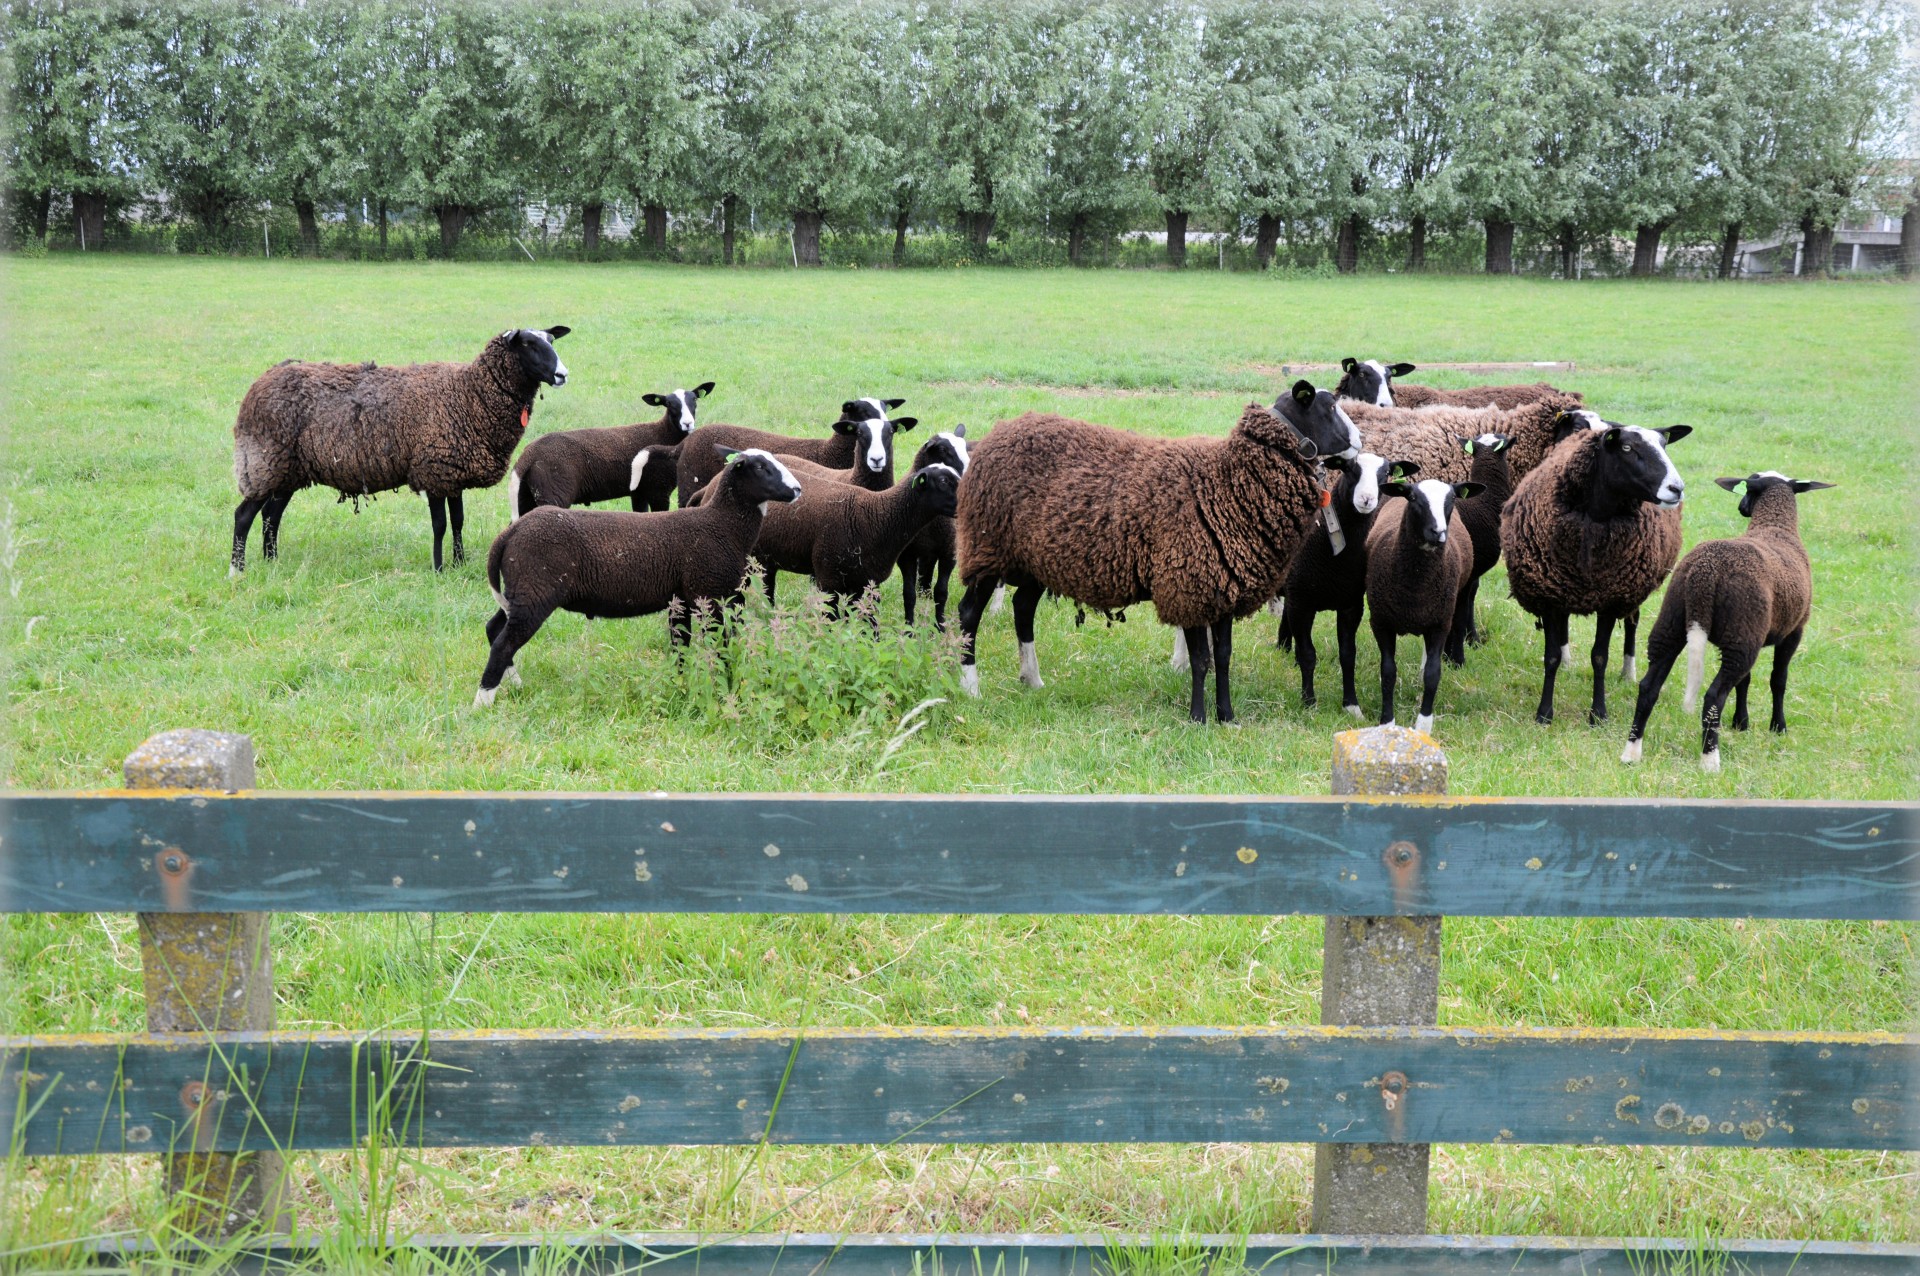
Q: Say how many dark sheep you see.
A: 15